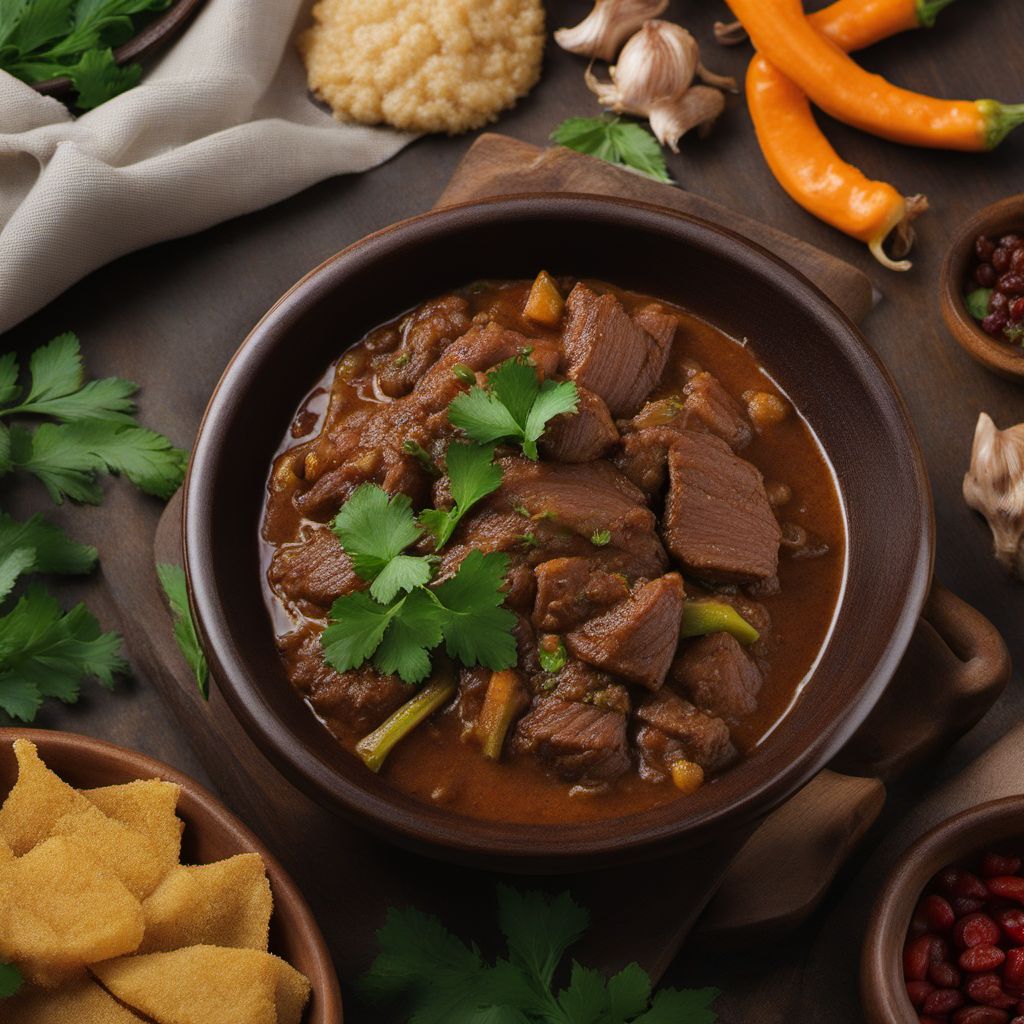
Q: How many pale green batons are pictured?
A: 3